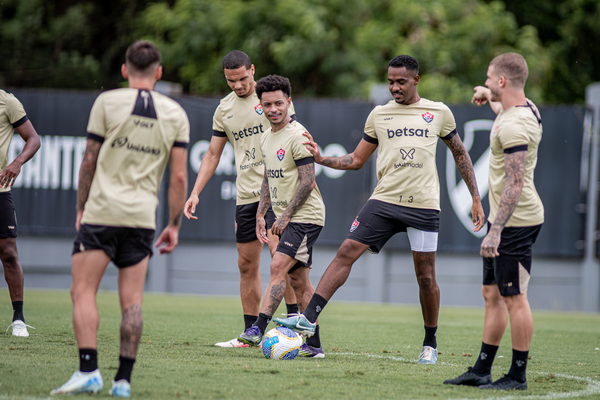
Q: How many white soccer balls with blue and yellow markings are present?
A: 1